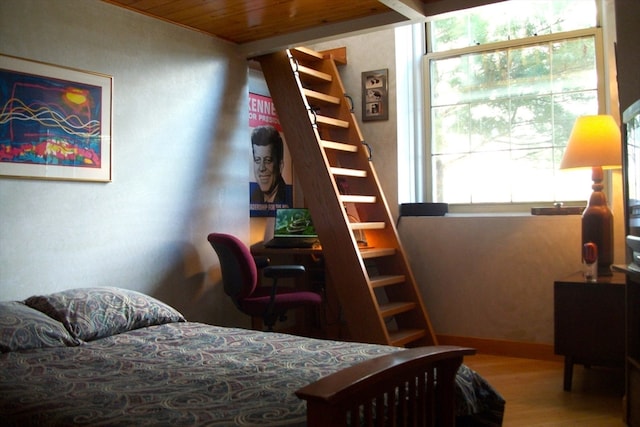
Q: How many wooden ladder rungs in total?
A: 12